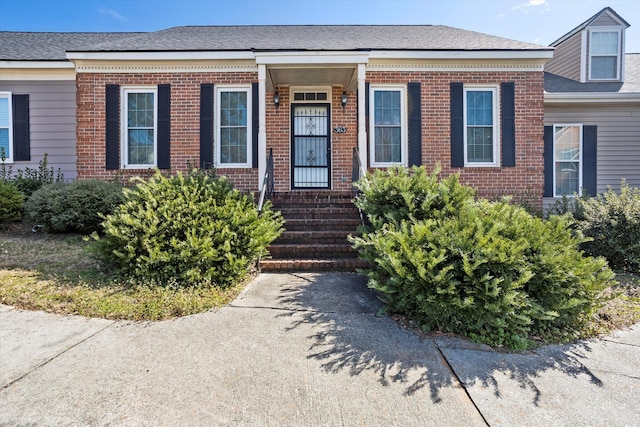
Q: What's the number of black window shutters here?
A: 11